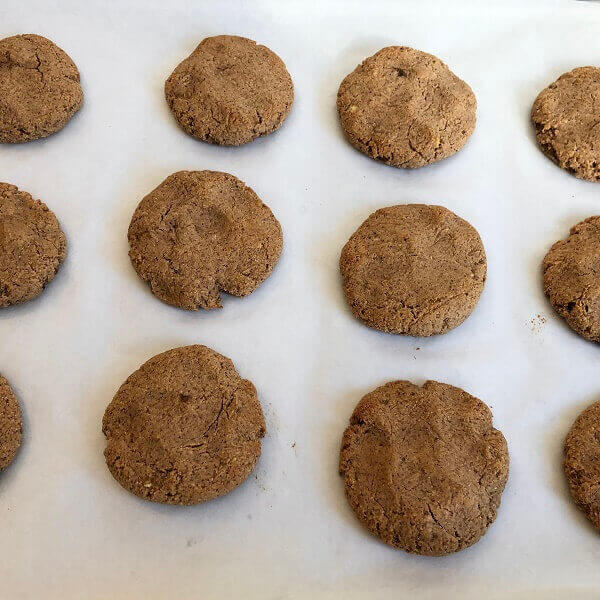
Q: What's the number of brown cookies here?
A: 12